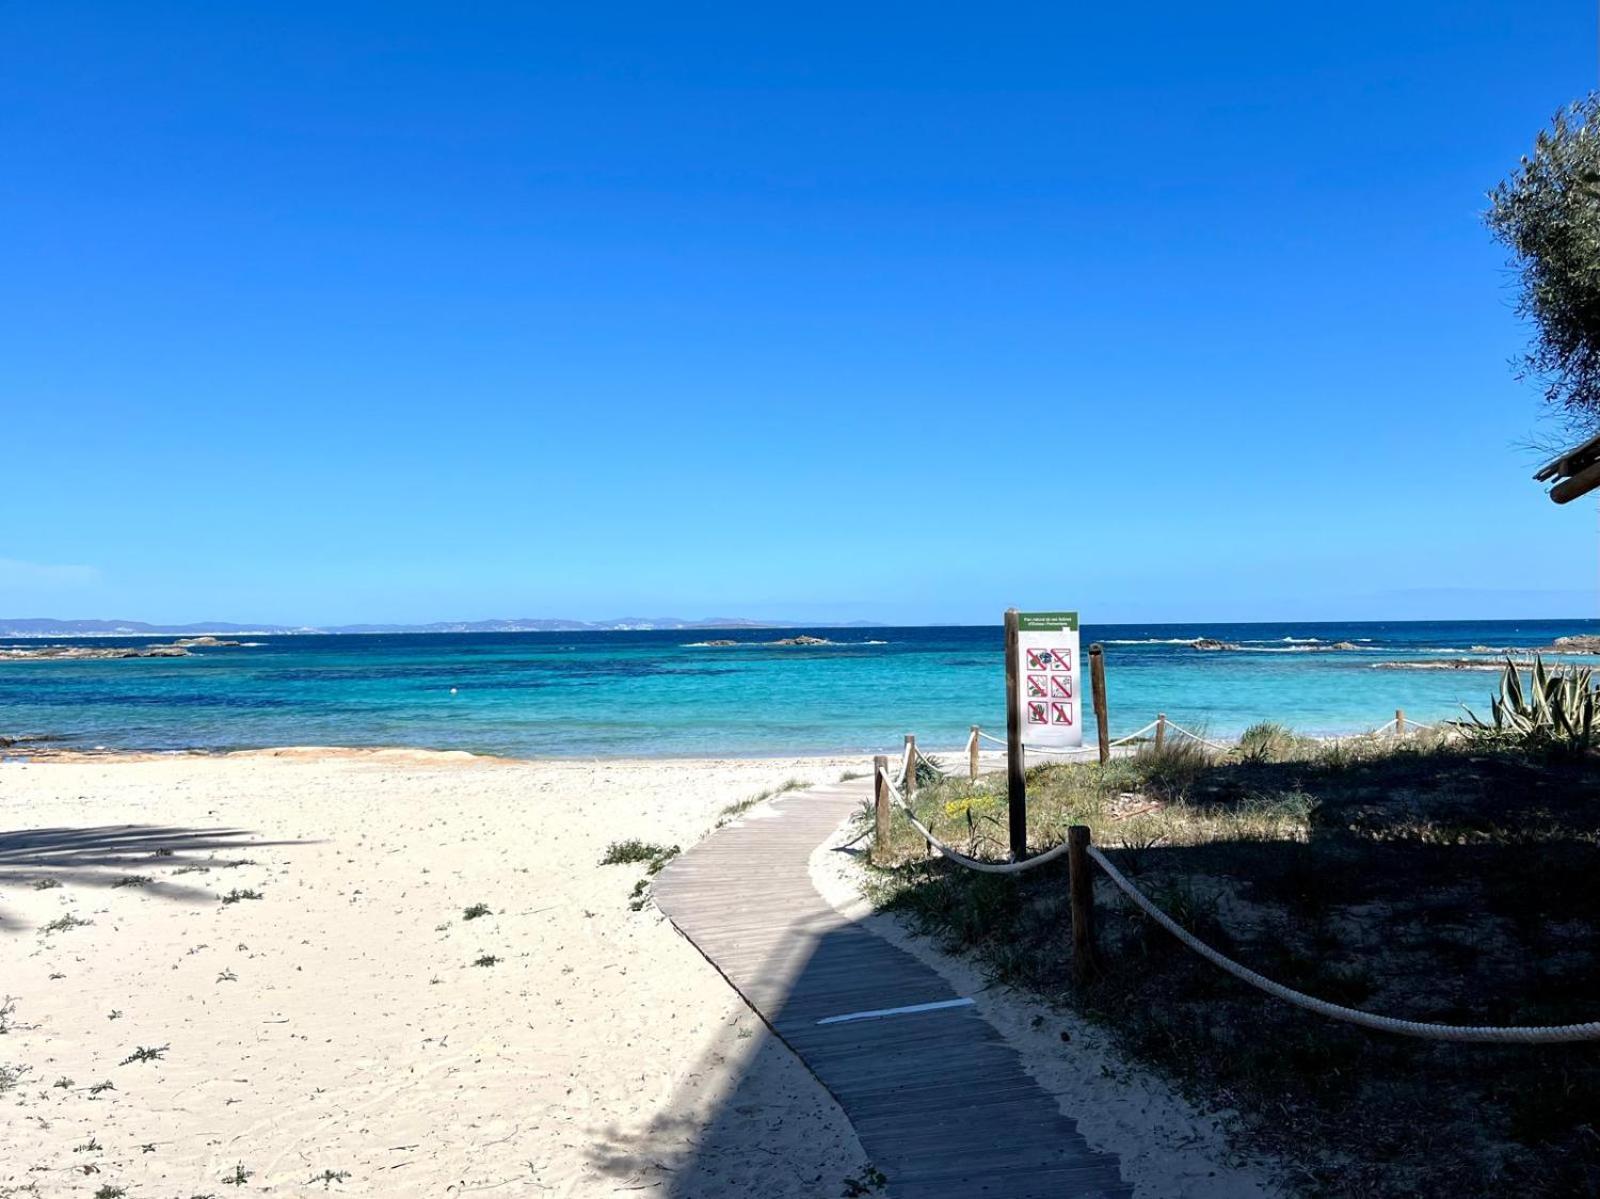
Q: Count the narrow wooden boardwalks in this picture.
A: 1